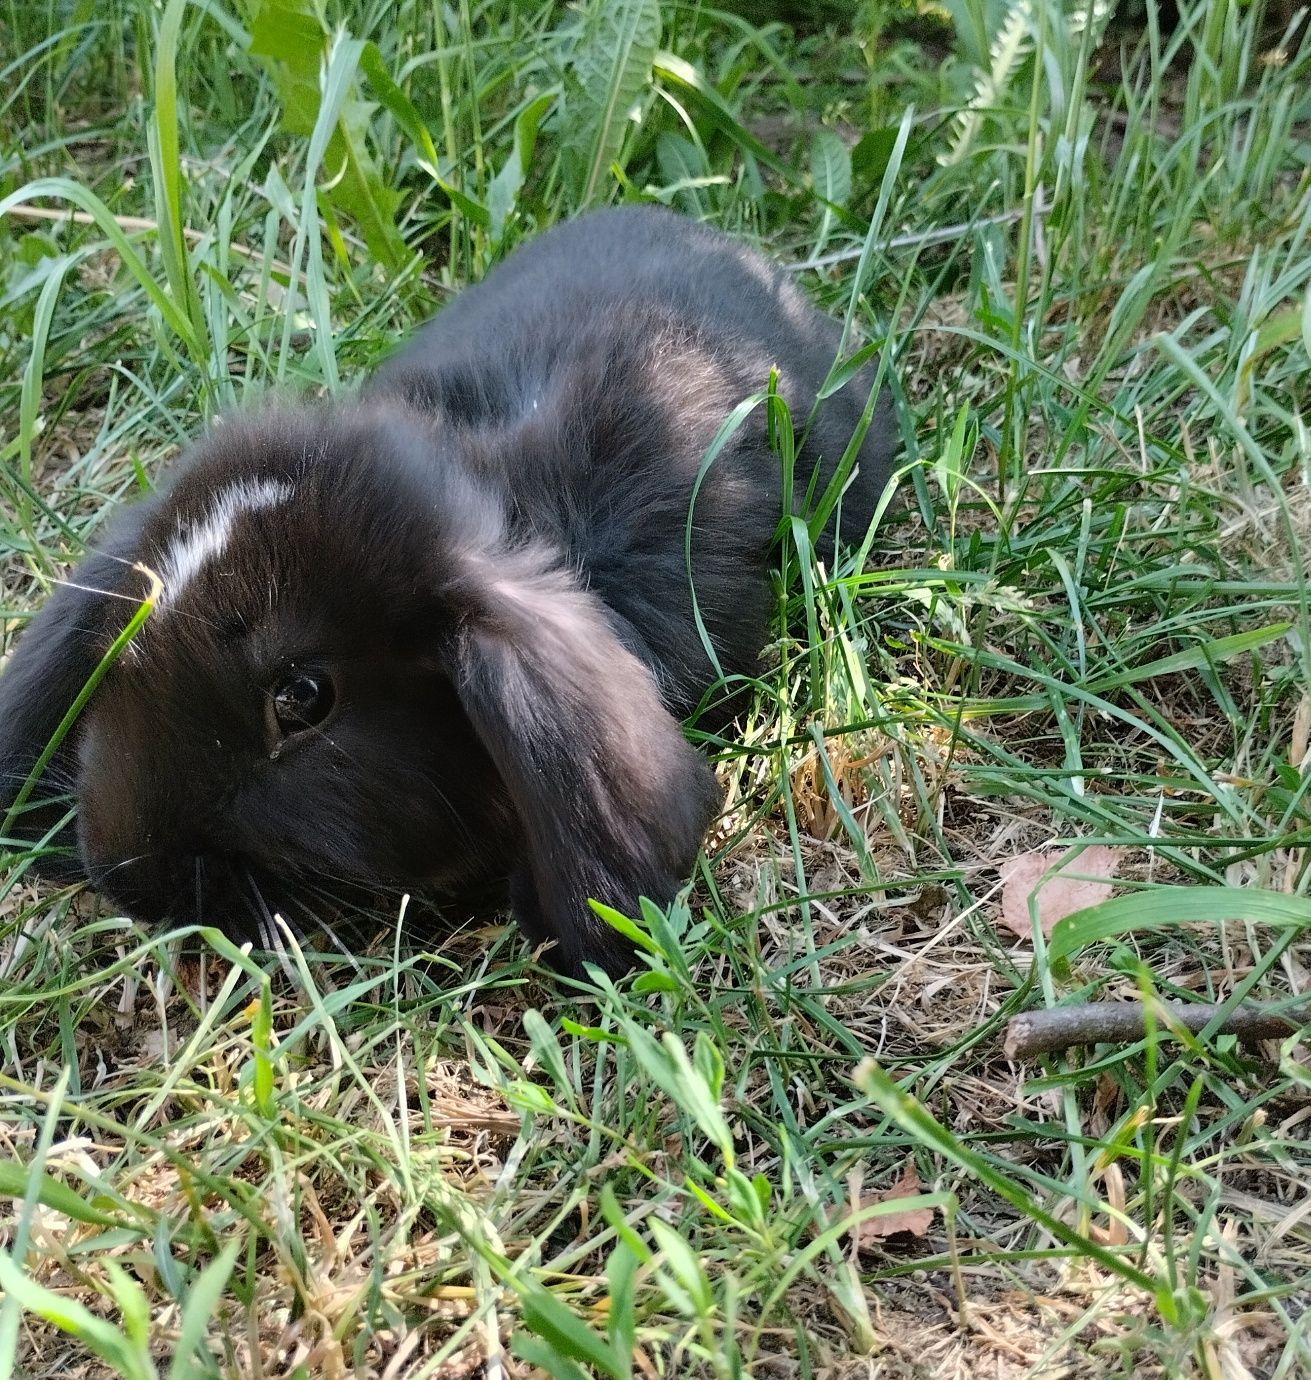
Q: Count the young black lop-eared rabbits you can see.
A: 1